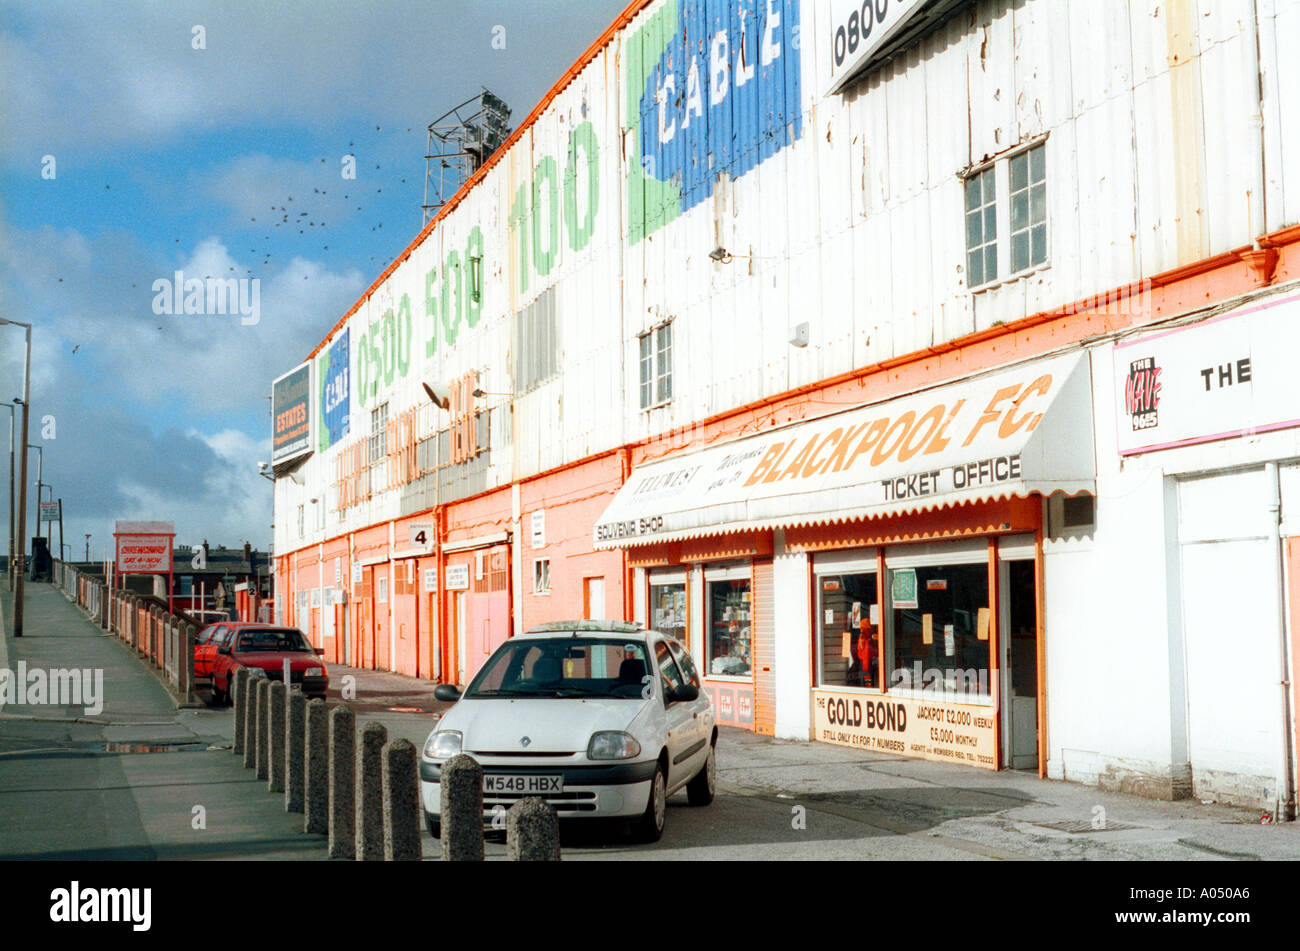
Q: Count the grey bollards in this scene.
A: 11